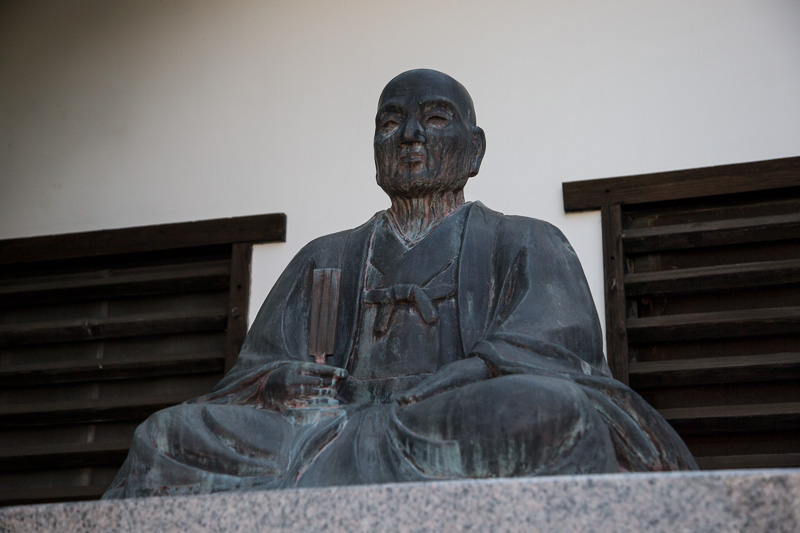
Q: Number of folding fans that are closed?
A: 1